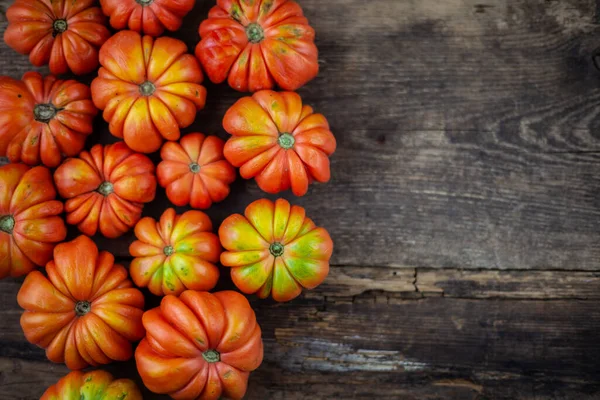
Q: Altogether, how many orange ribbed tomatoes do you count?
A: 14